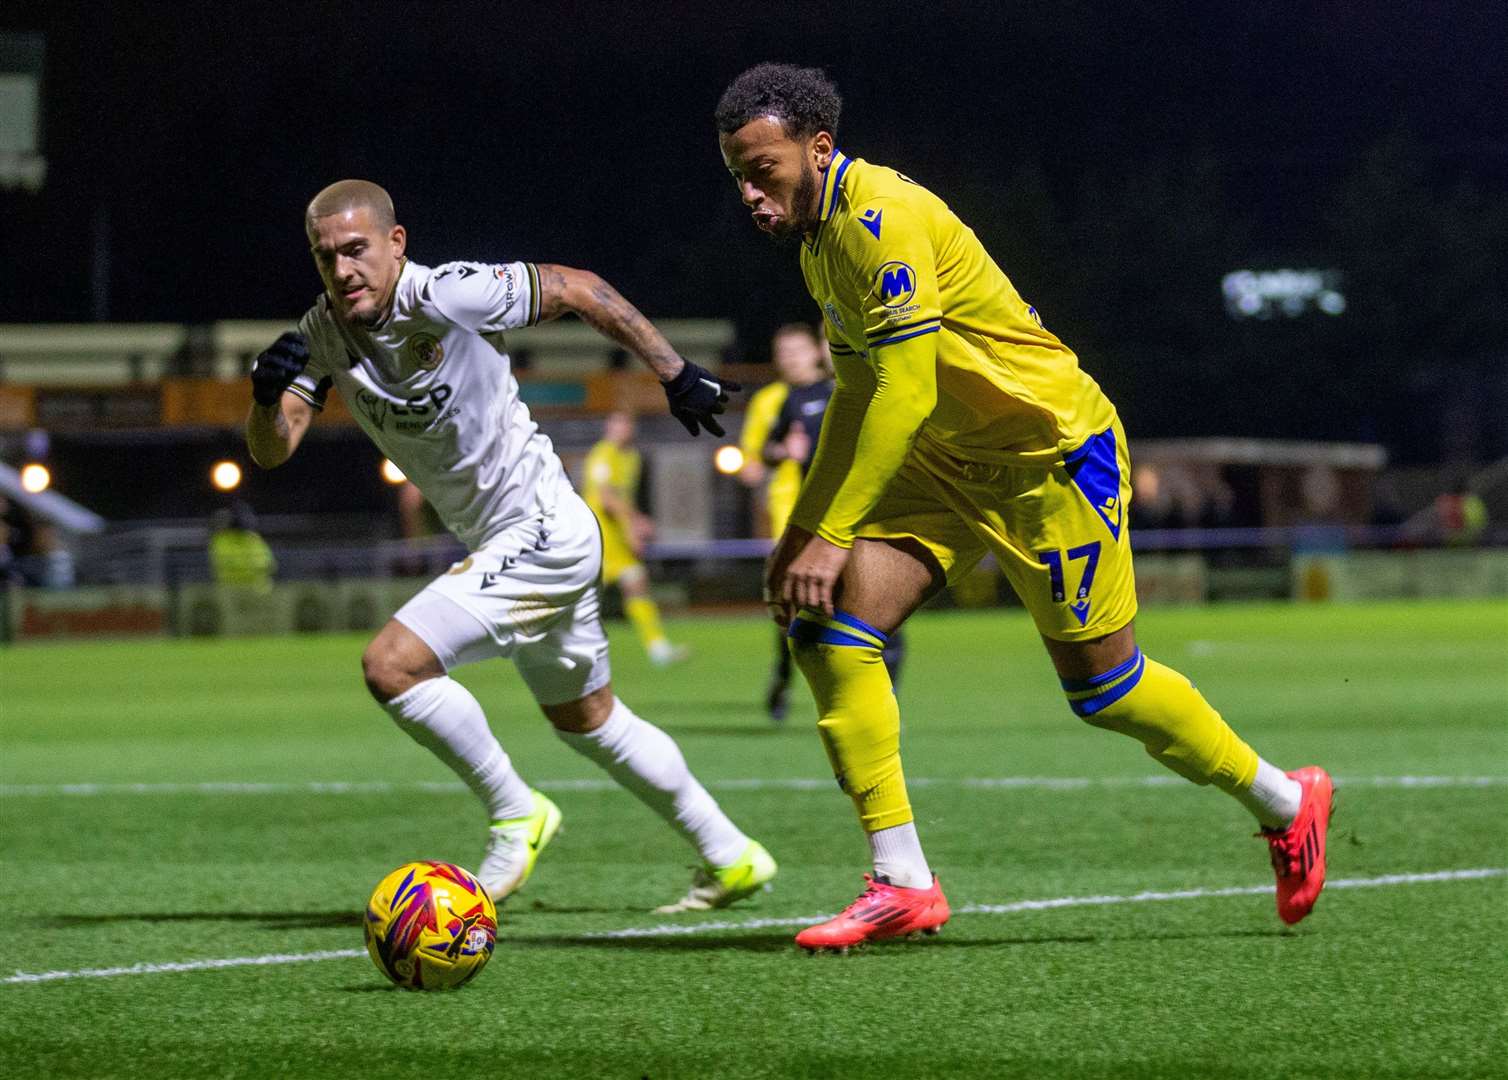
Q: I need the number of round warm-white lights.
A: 4